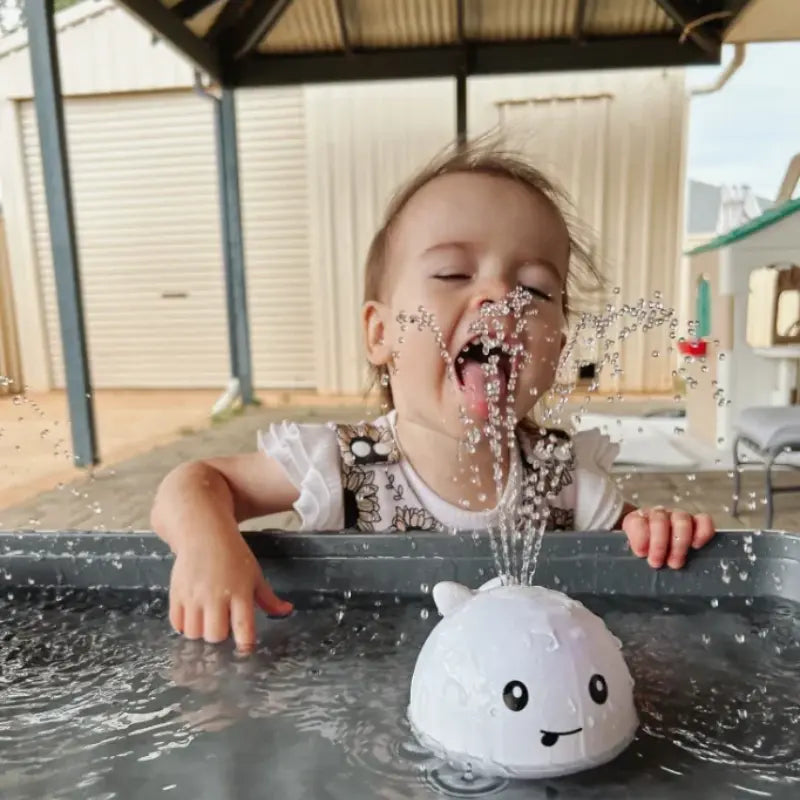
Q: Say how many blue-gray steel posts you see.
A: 2